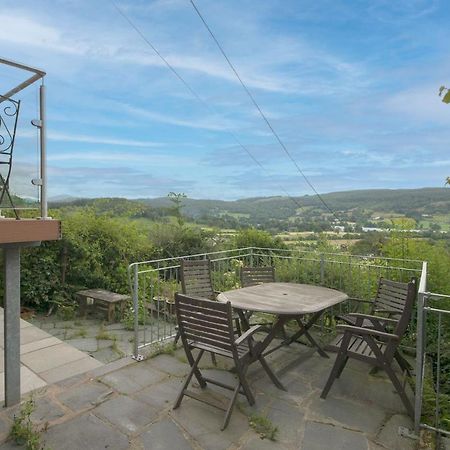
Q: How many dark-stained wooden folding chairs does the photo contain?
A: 5